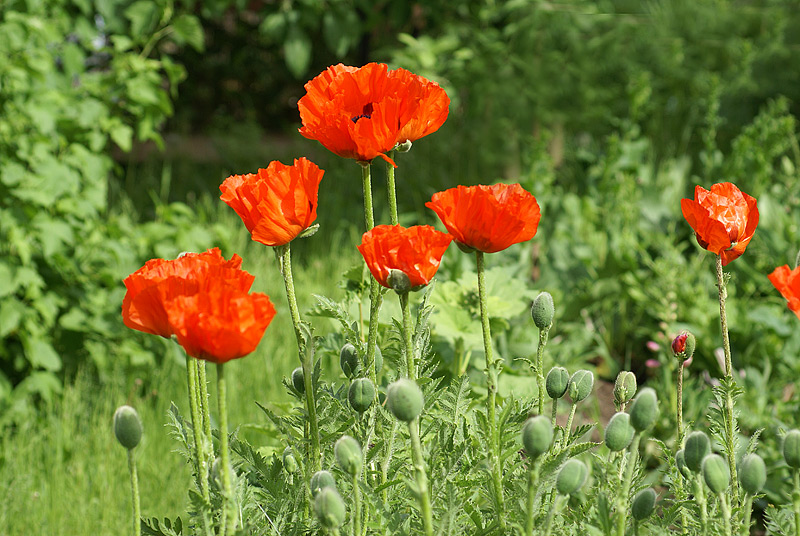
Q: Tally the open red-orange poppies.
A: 9